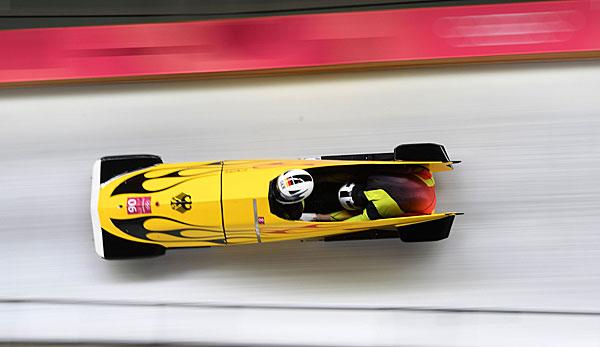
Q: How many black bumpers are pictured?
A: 4